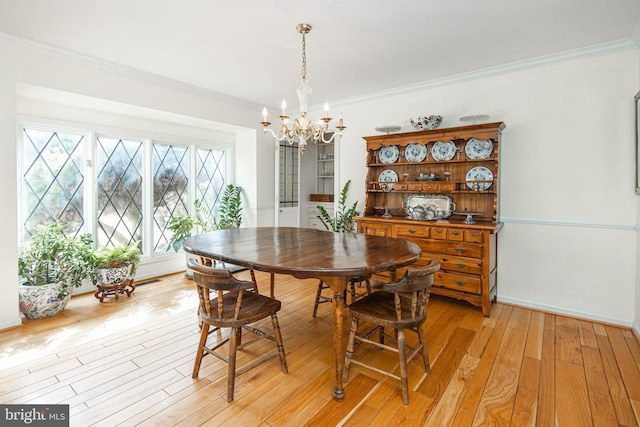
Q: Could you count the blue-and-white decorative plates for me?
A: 6